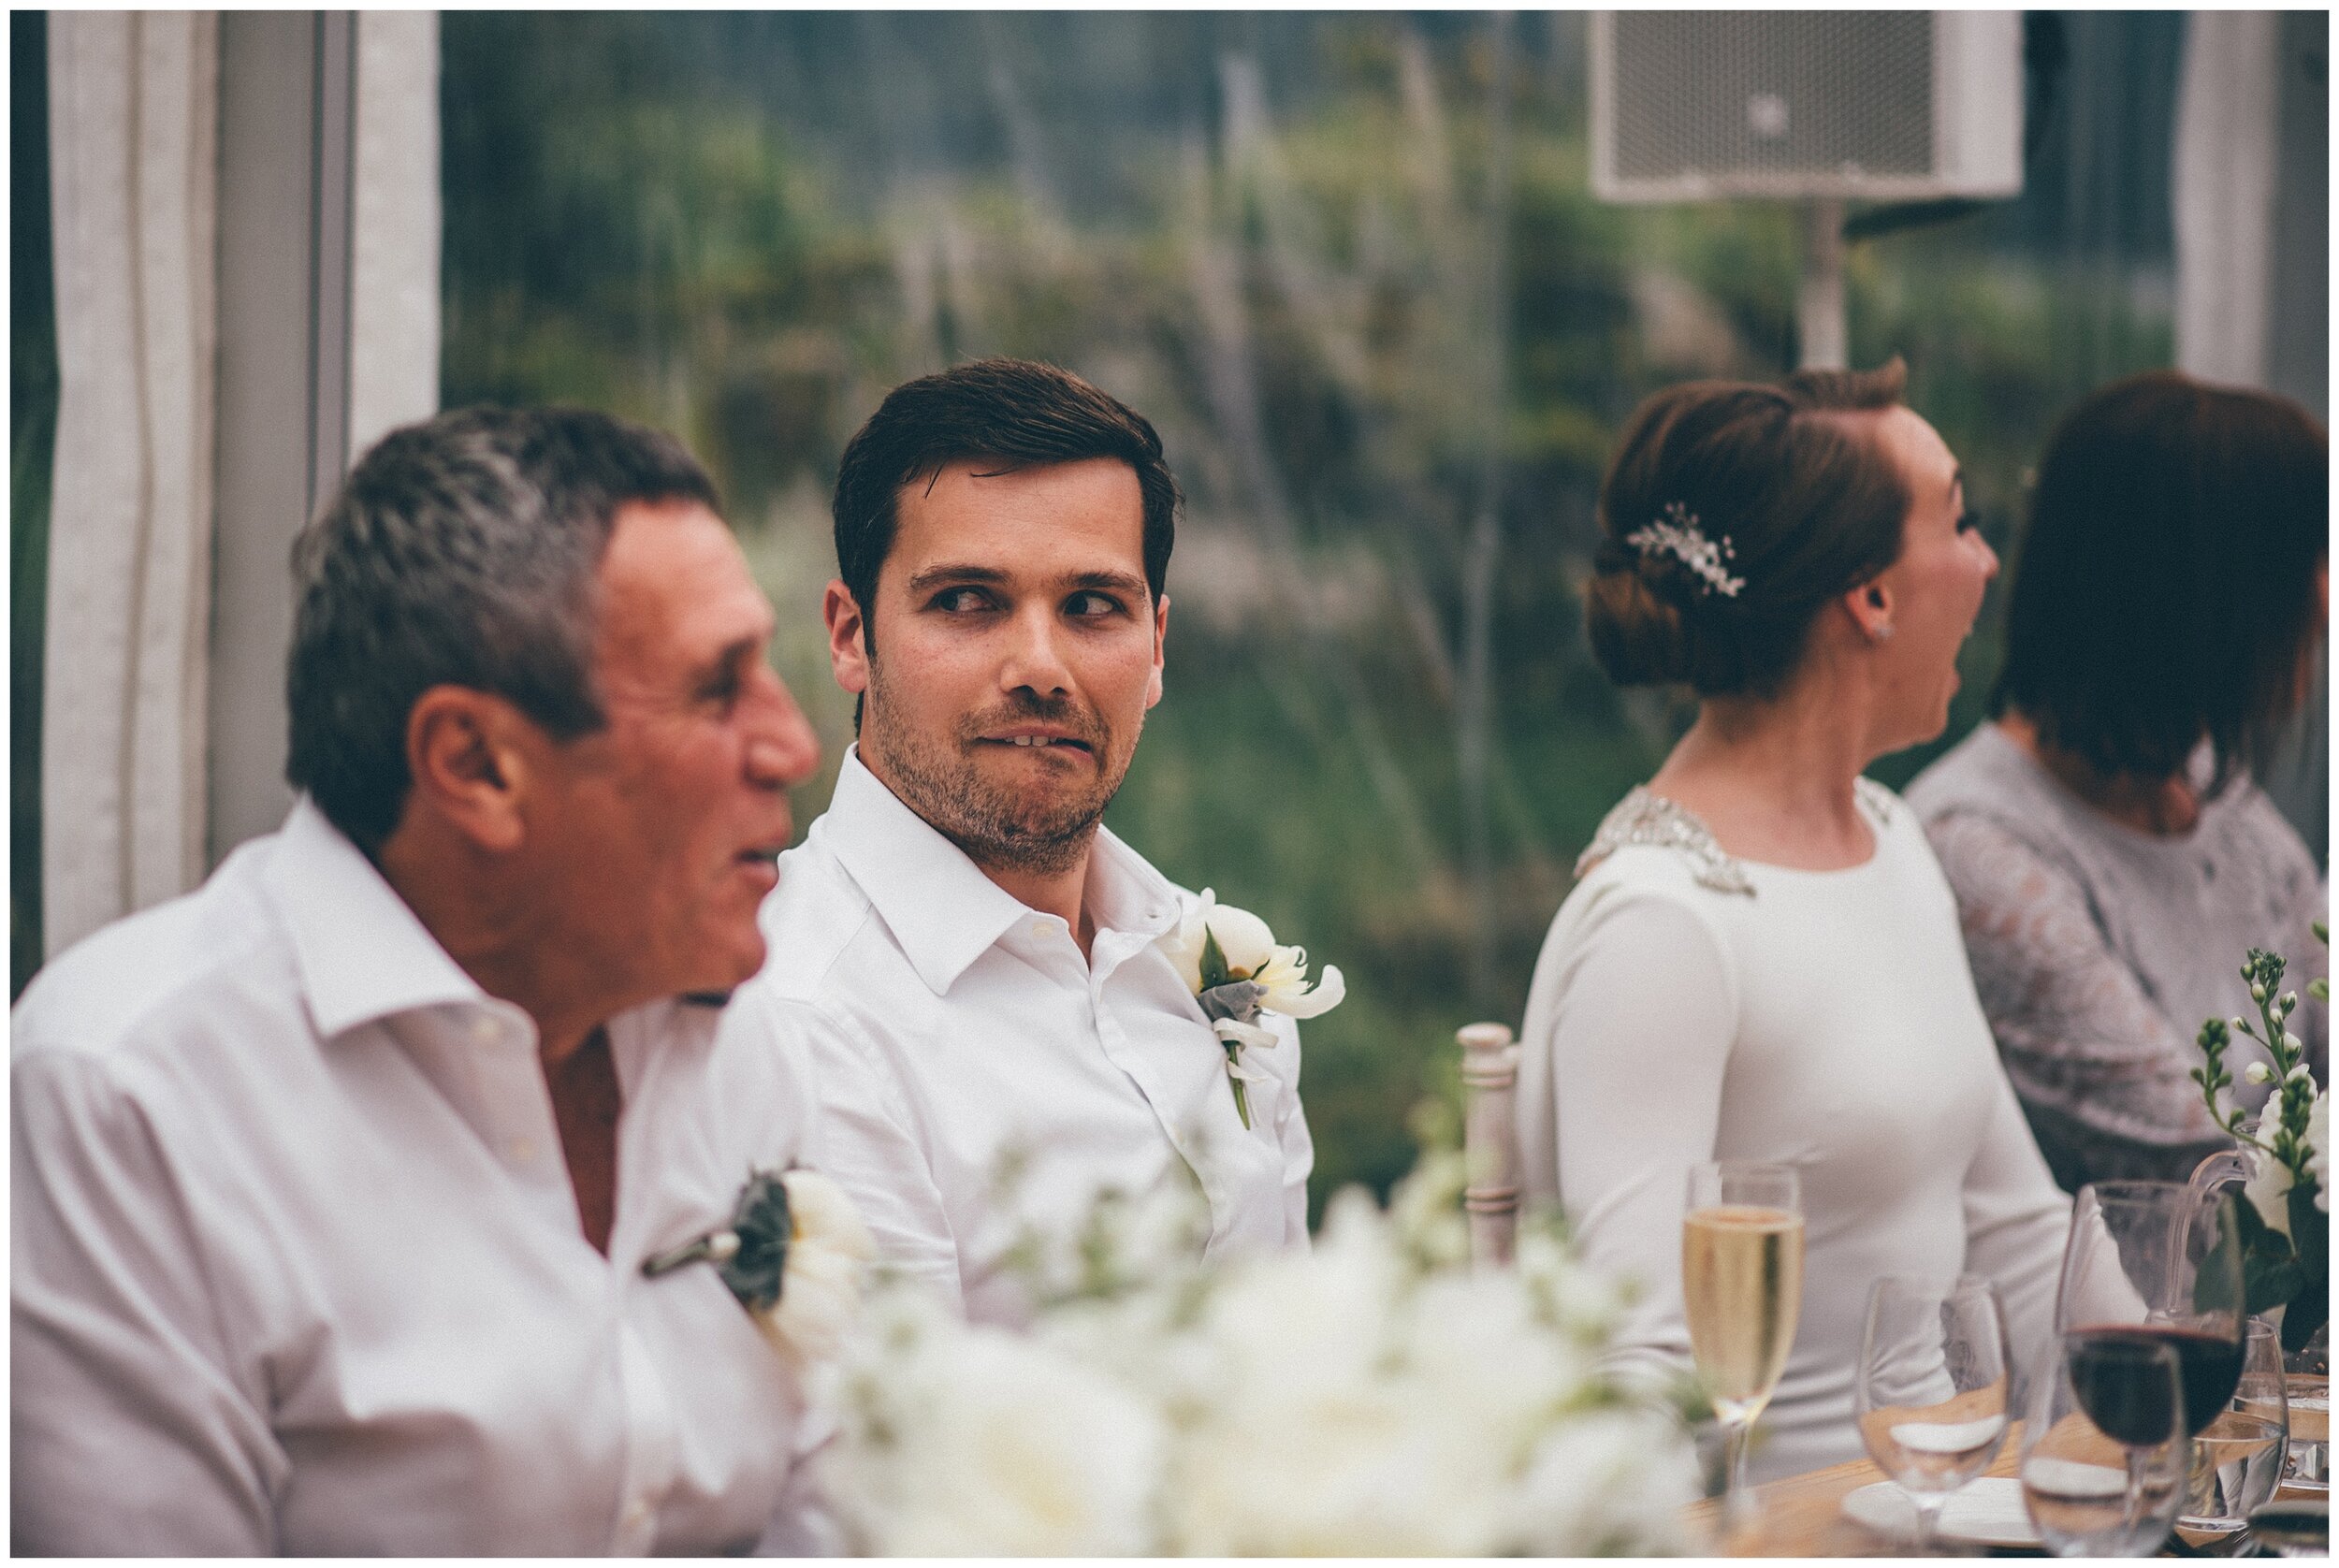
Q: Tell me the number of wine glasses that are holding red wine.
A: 1